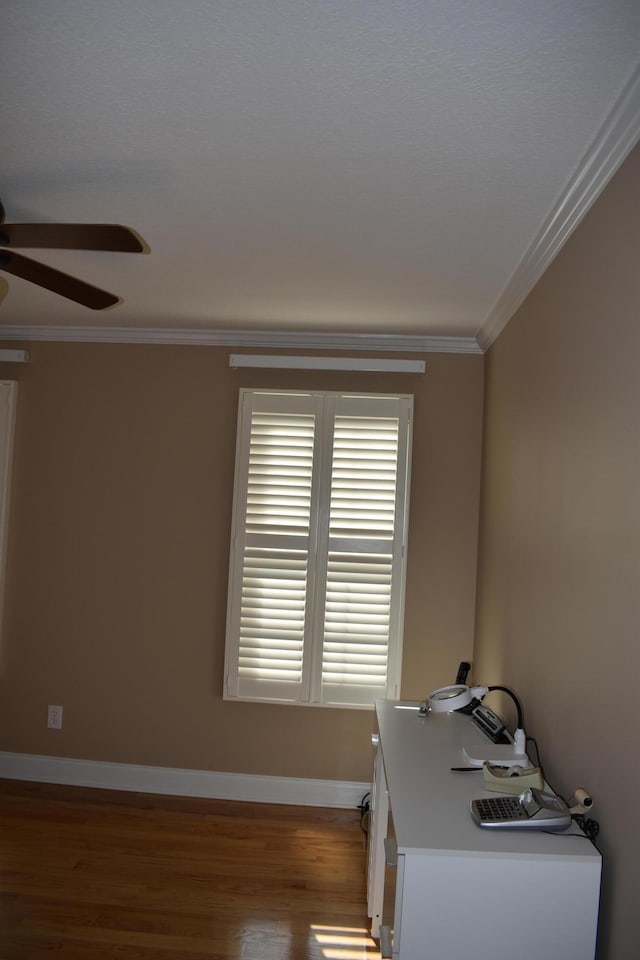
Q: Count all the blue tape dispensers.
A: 0